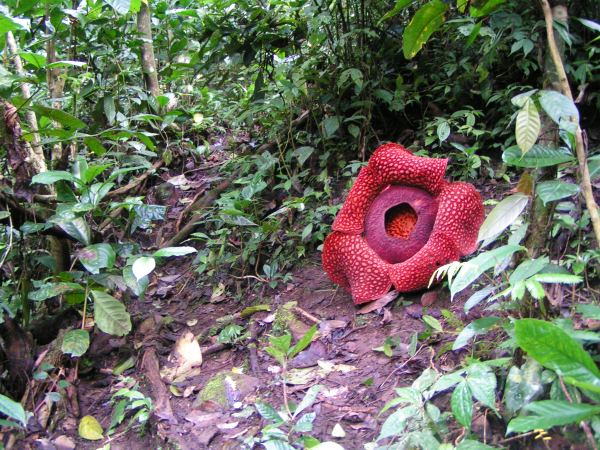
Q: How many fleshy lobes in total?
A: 5